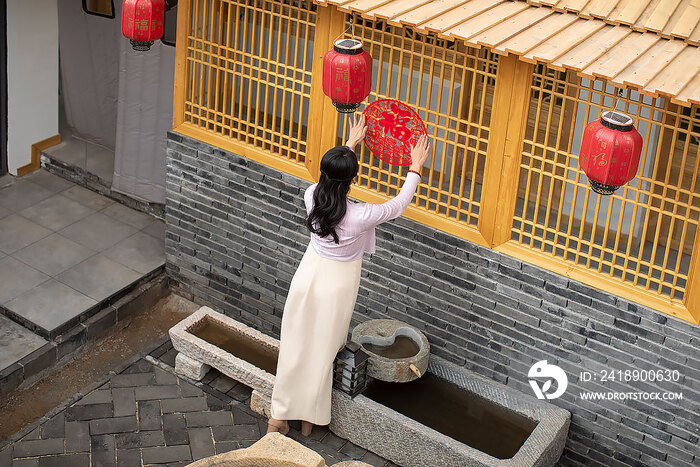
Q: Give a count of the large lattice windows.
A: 3